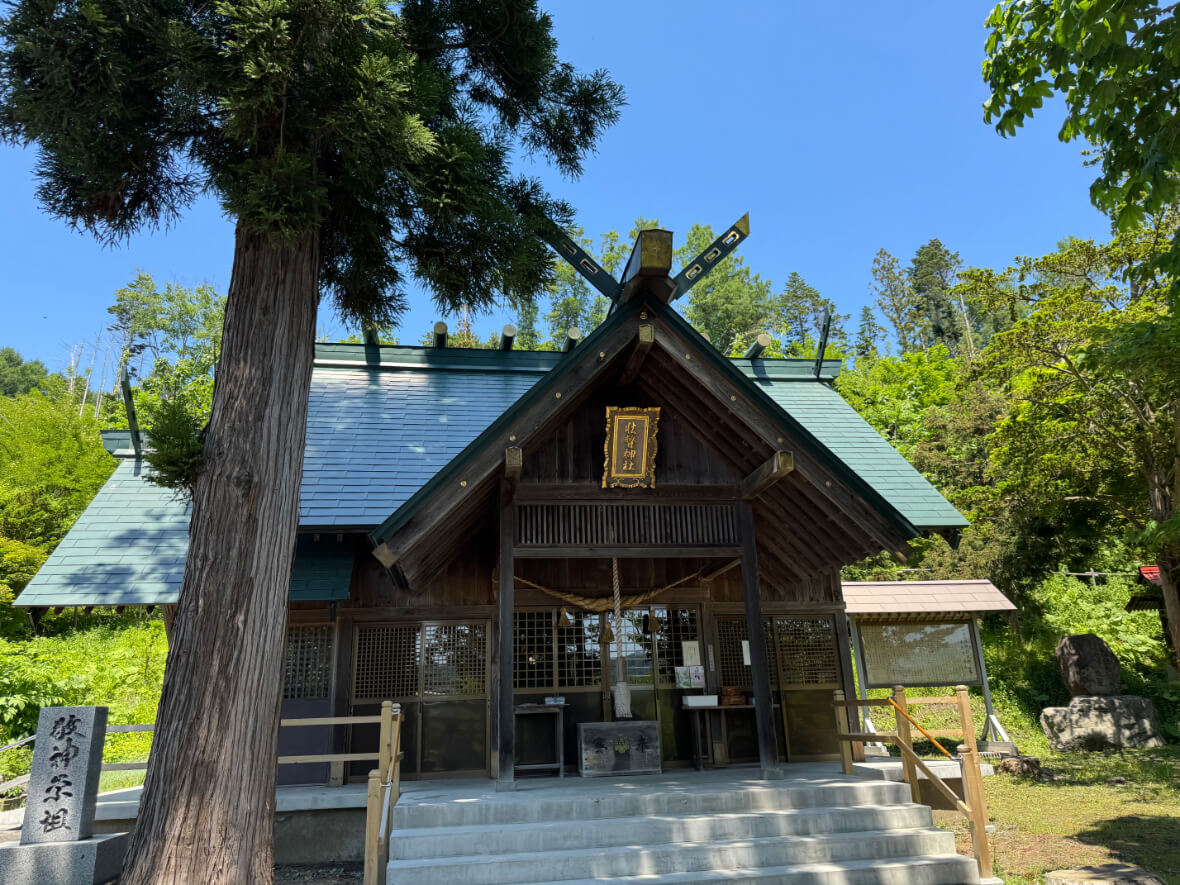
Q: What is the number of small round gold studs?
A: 9